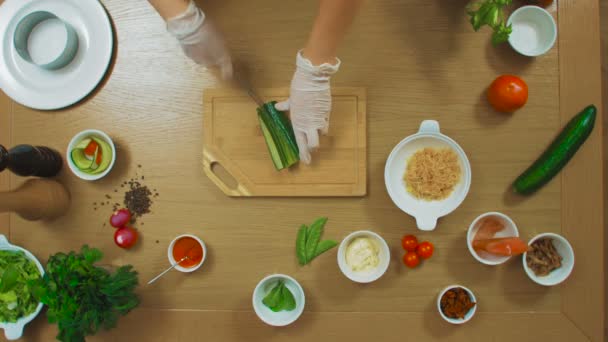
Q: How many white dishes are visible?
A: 11